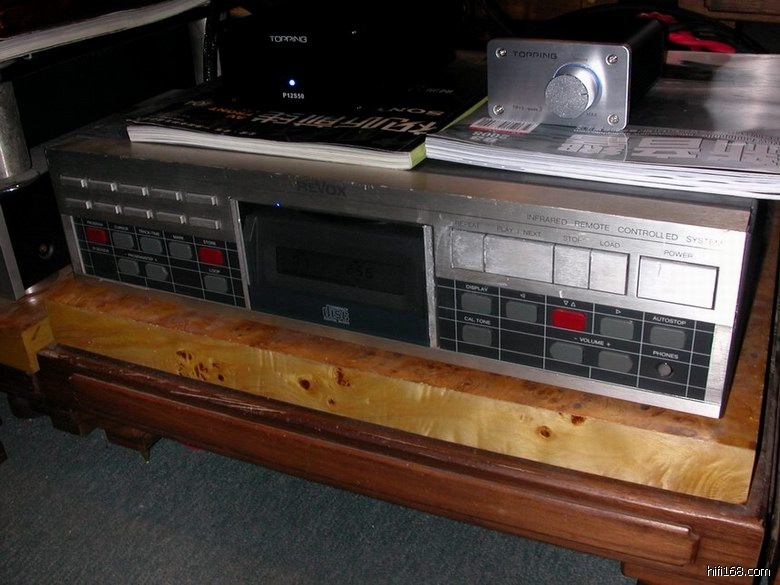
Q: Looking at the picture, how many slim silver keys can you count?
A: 10